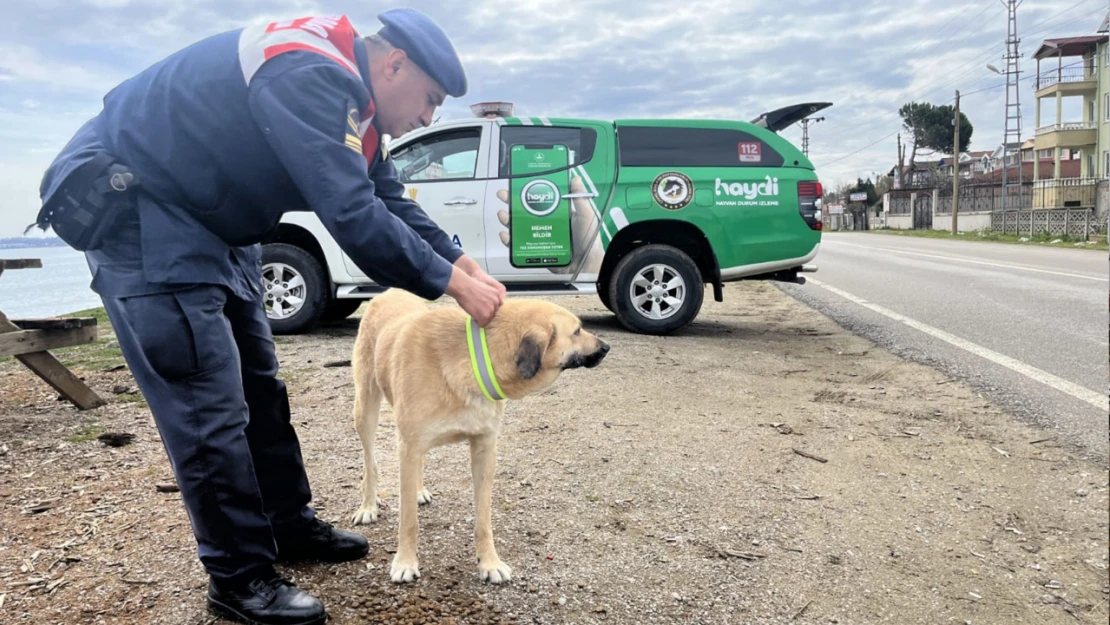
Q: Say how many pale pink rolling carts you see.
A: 0